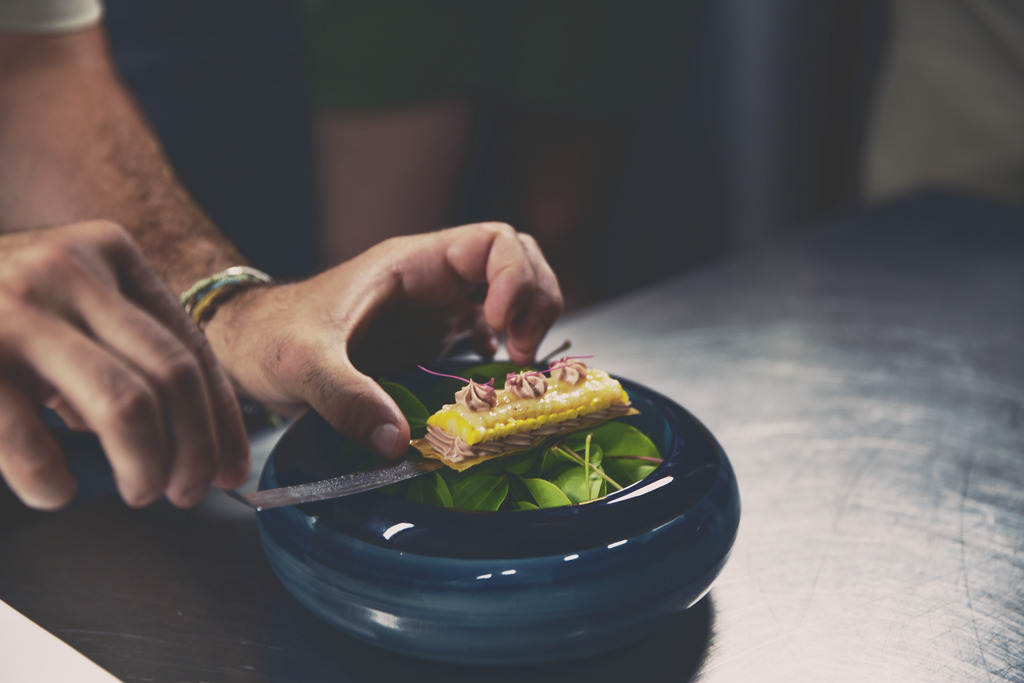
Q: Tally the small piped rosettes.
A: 3